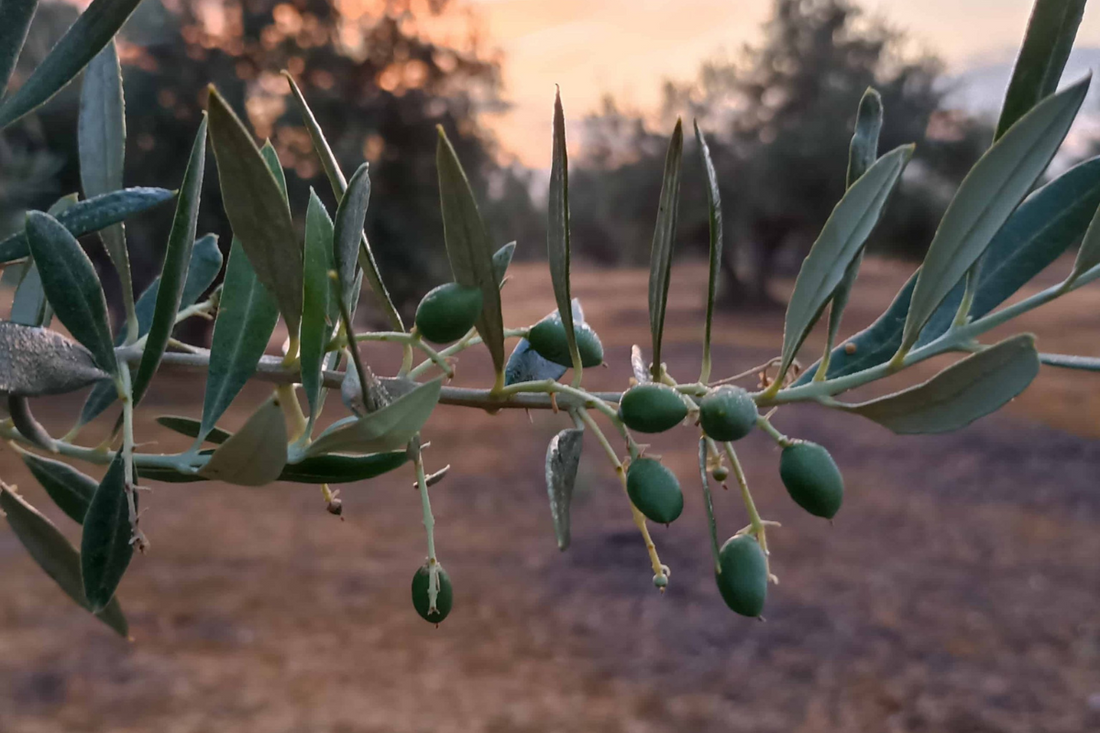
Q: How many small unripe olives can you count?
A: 8